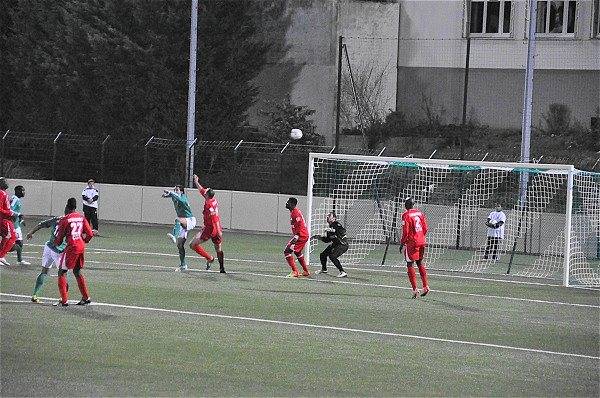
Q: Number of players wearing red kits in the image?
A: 5